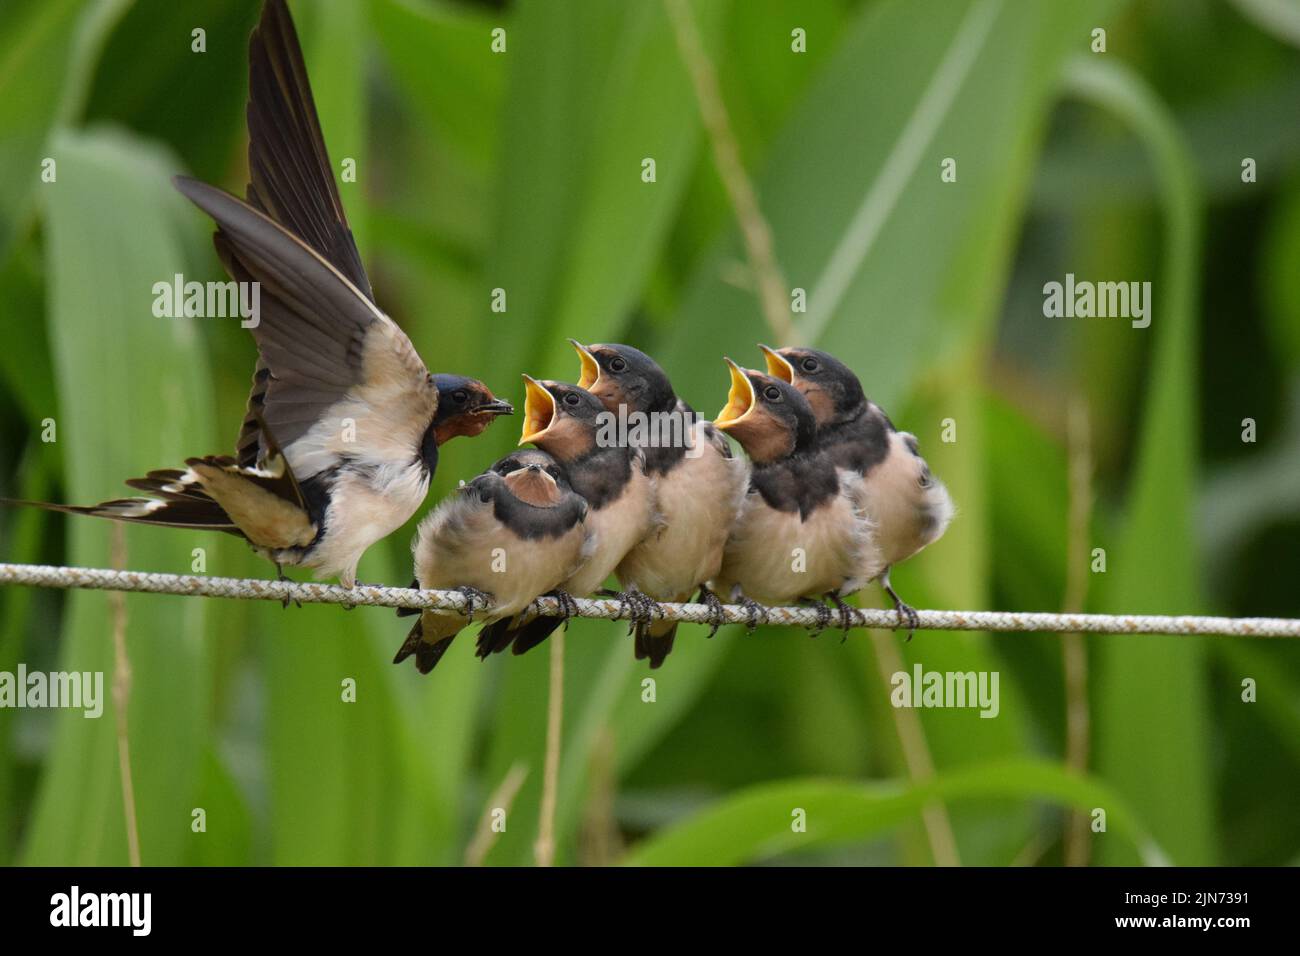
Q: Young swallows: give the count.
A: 5